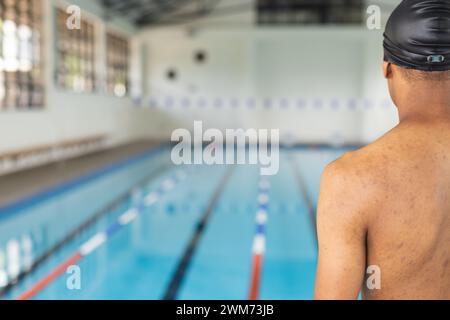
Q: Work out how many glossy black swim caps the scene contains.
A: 1